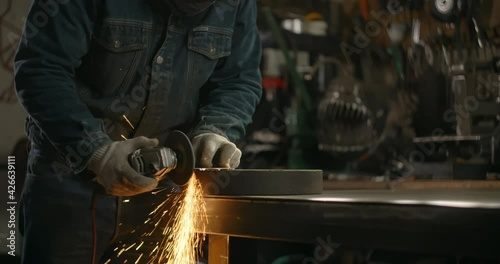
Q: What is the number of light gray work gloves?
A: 2